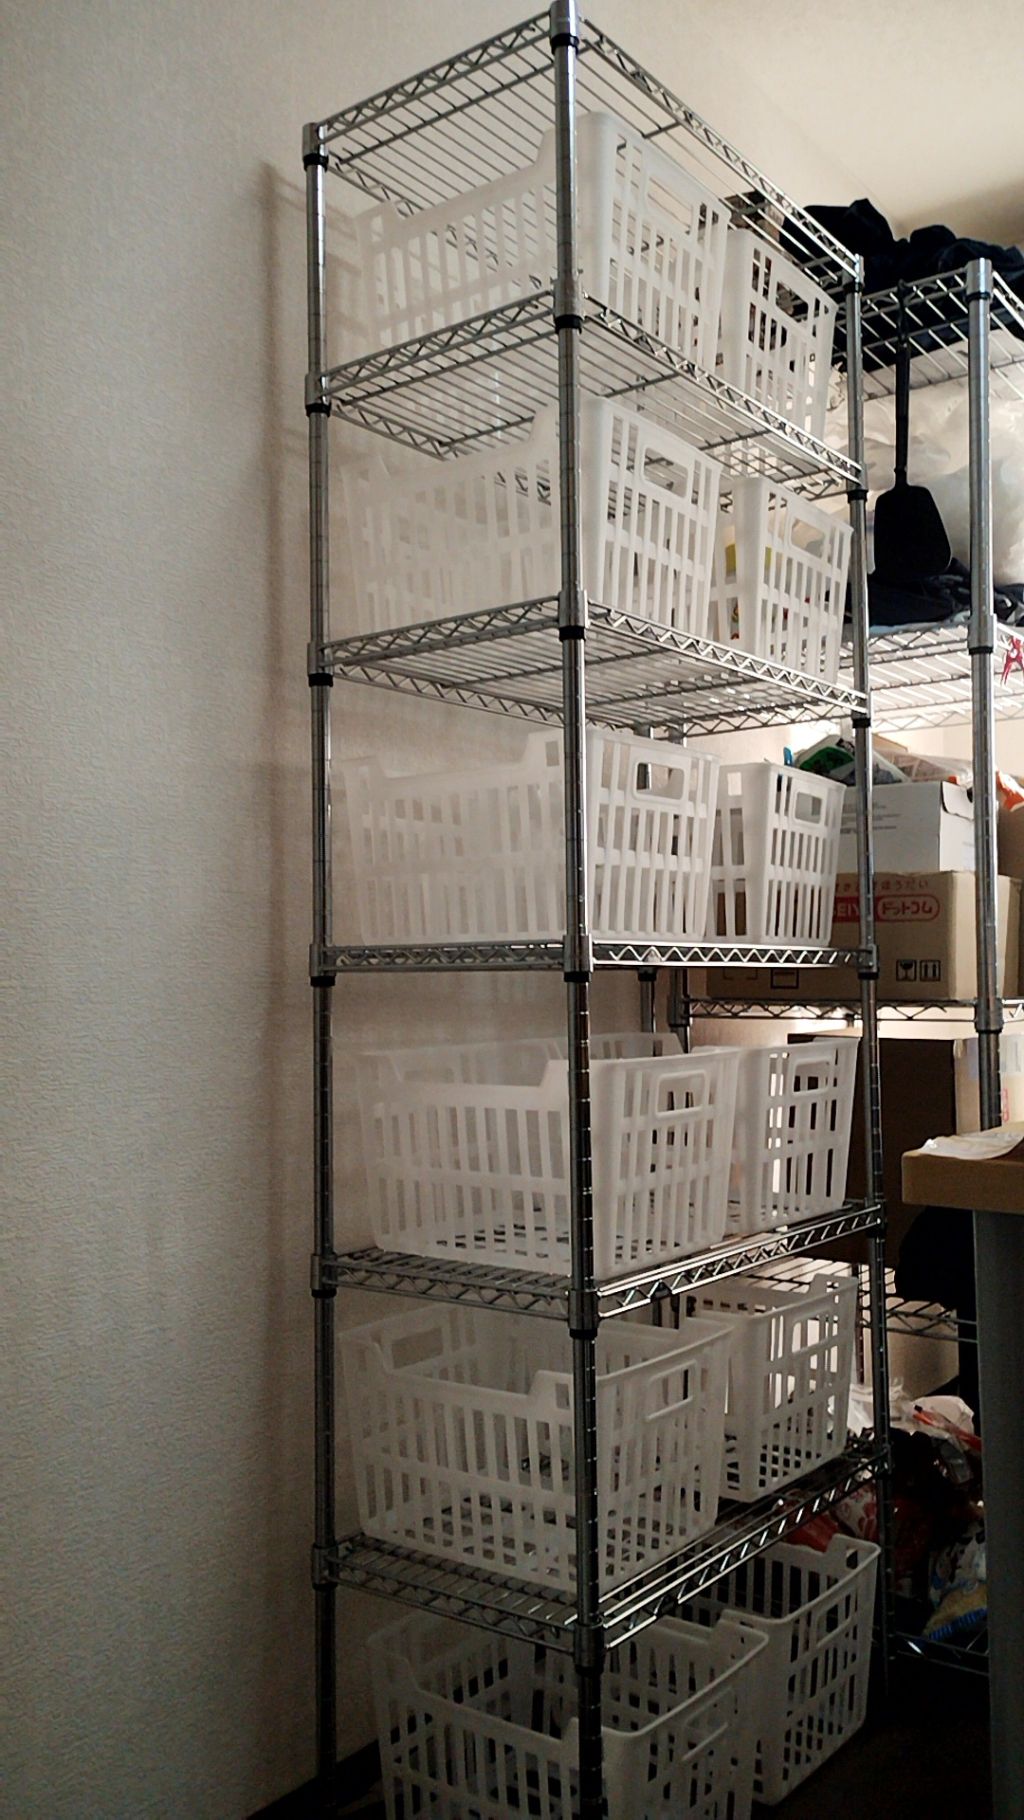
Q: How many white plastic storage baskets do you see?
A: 12